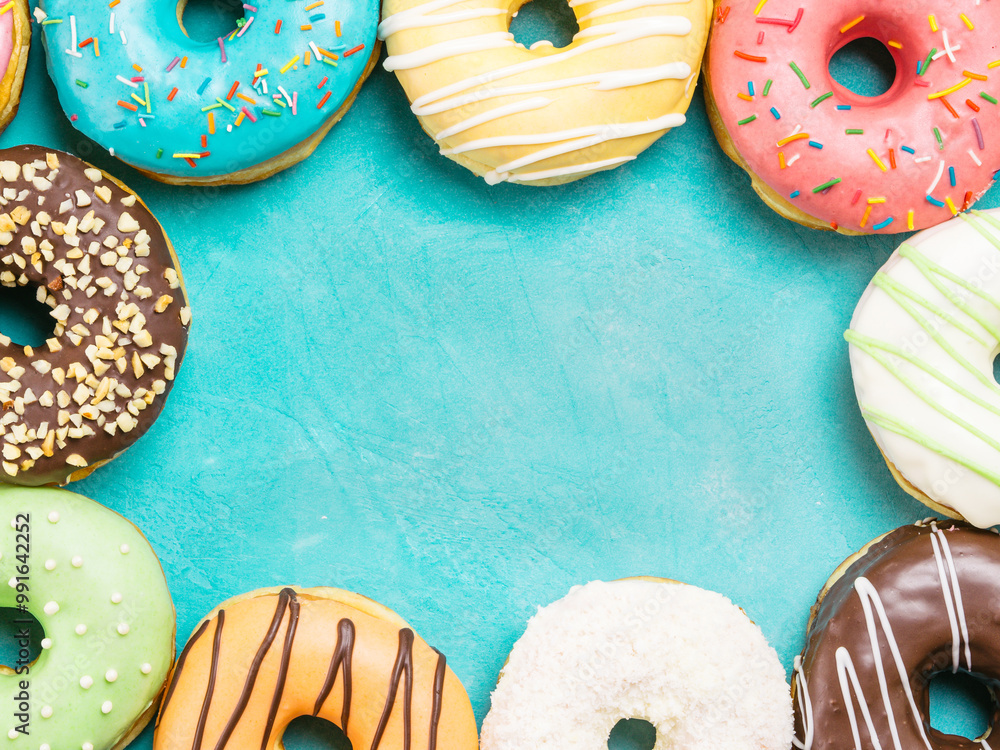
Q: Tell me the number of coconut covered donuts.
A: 1